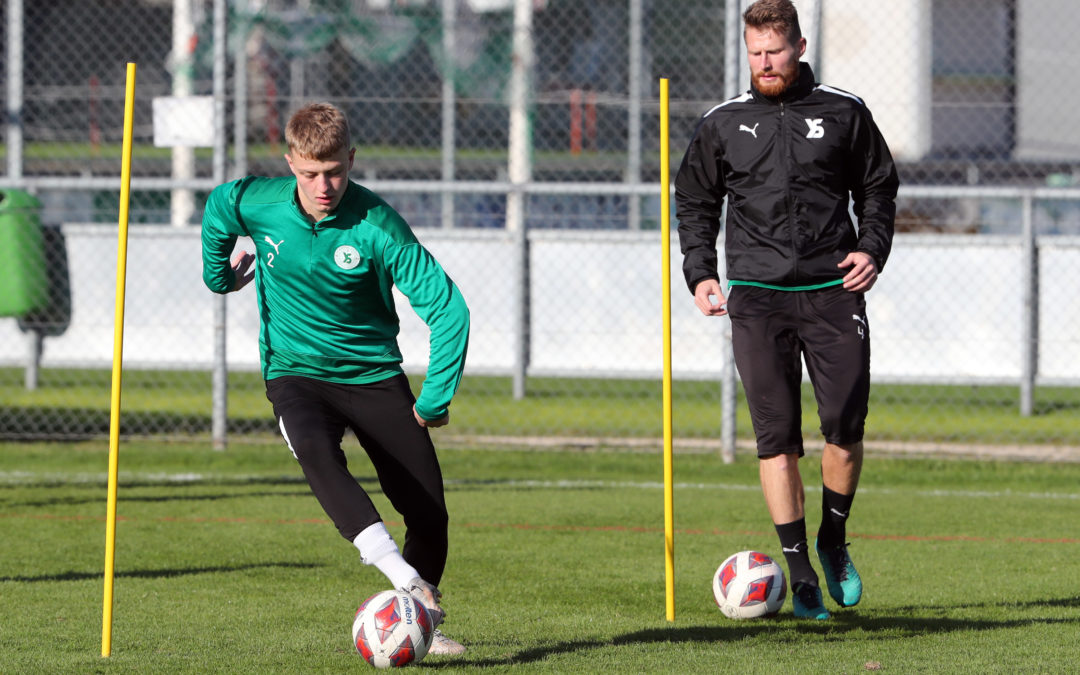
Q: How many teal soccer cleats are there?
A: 2